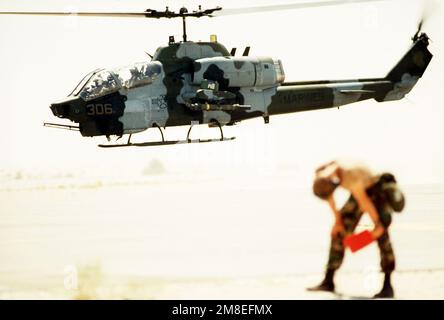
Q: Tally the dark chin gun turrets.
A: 1